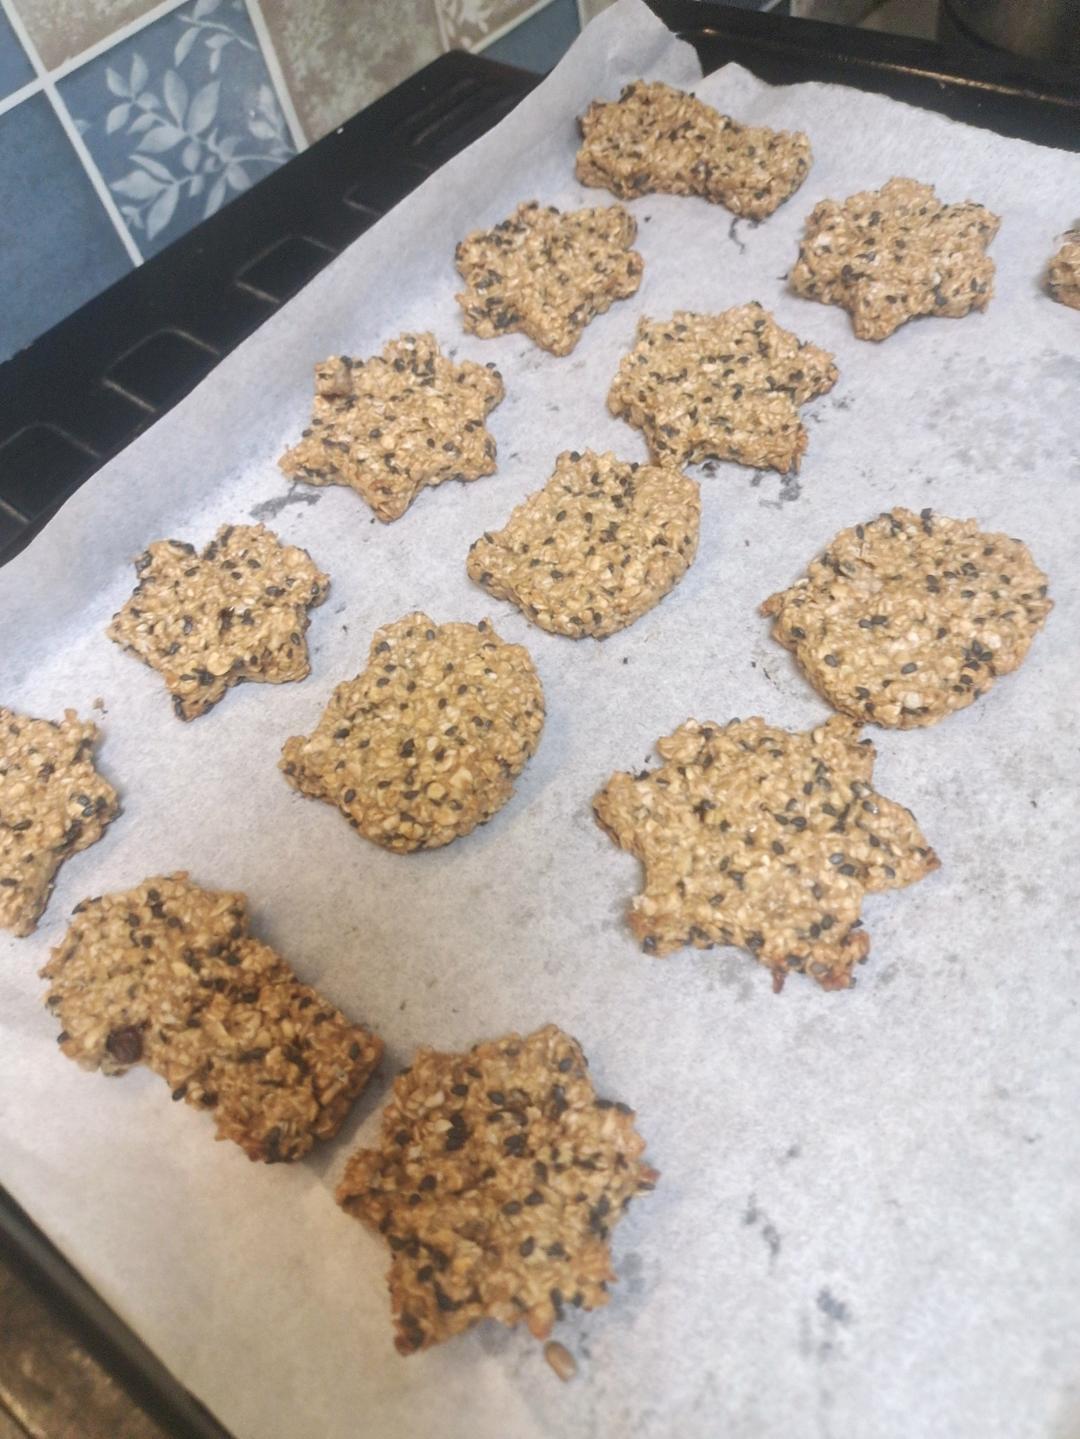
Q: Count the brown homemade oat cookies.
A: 14